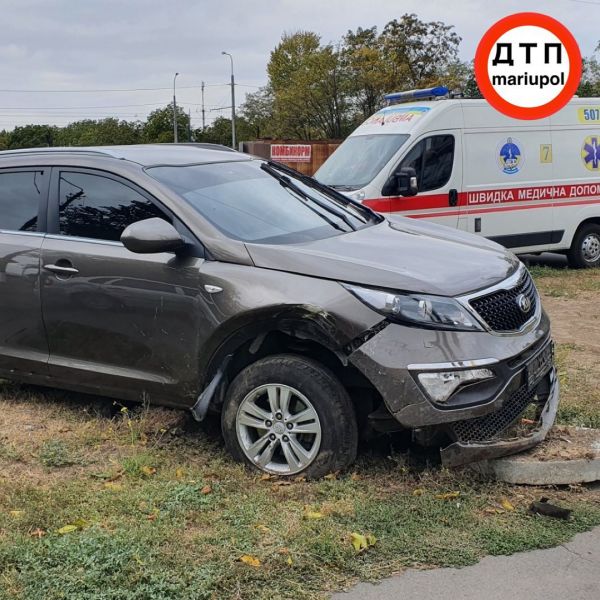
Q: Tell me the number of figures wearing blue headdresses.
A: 0